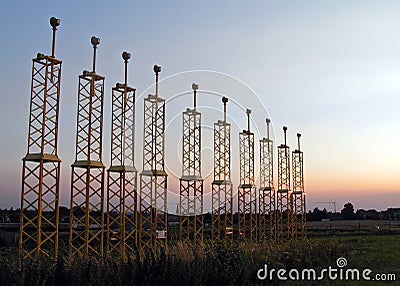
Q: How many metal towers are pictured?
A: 10